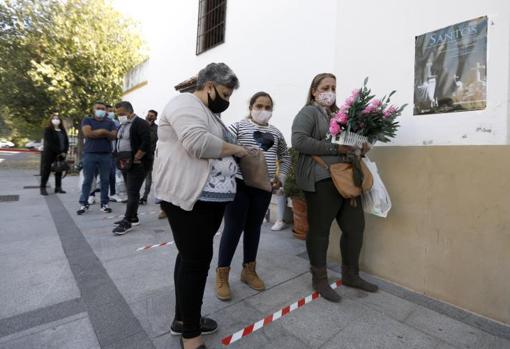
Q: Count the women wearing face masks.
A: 4